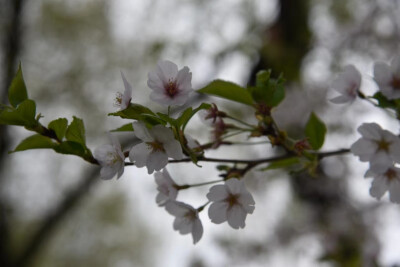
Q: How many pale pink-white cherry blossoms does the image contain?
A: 11